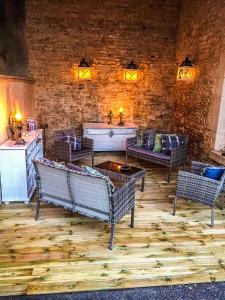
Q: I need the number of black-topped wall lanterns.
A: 3